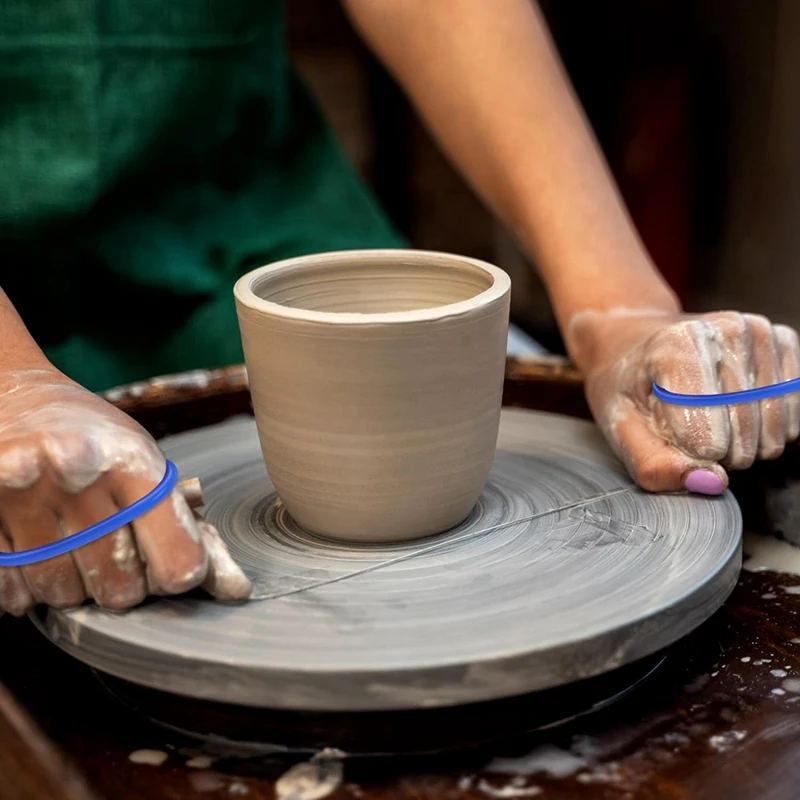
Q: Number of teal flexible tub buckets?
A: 0